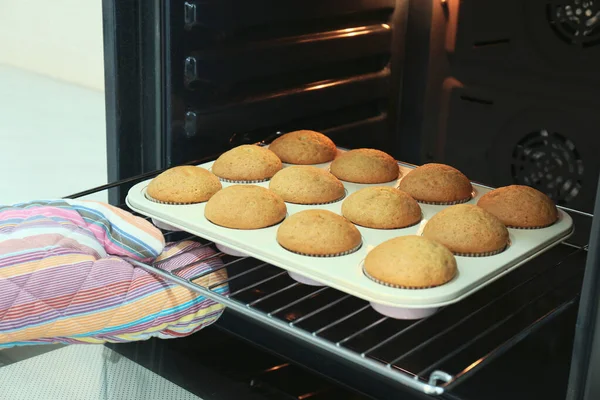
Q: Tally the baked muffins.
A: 12